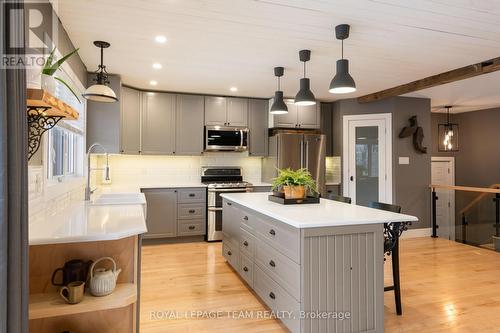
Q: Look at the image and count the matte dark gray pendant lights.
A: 3